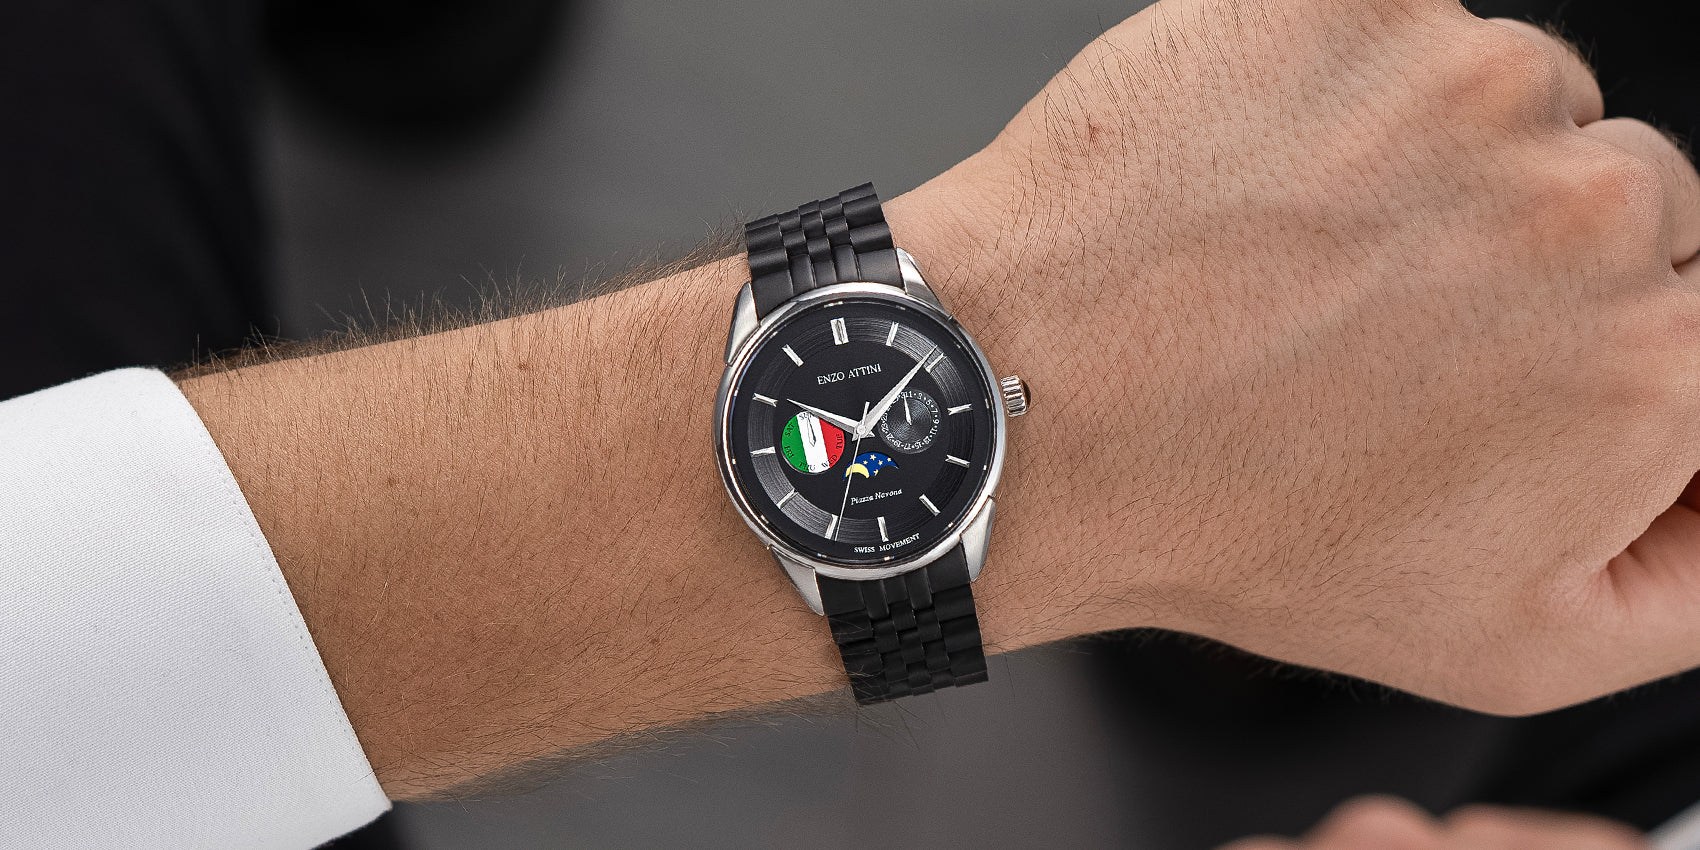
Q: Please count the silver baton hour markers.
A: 12